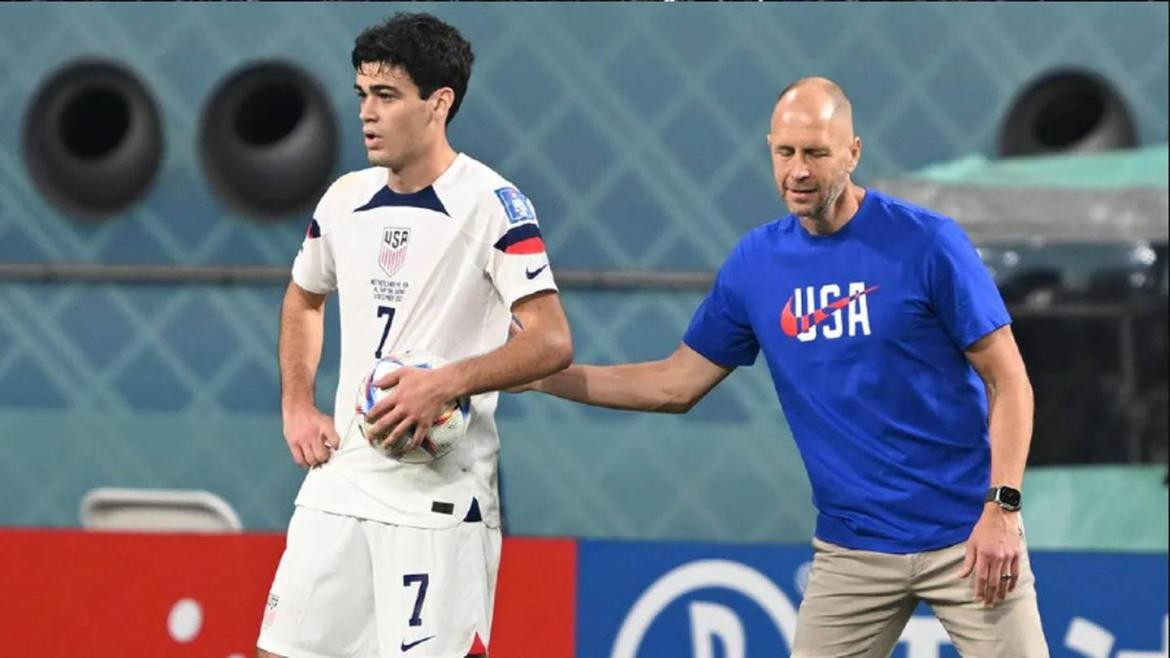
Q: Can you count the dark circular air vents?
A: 3